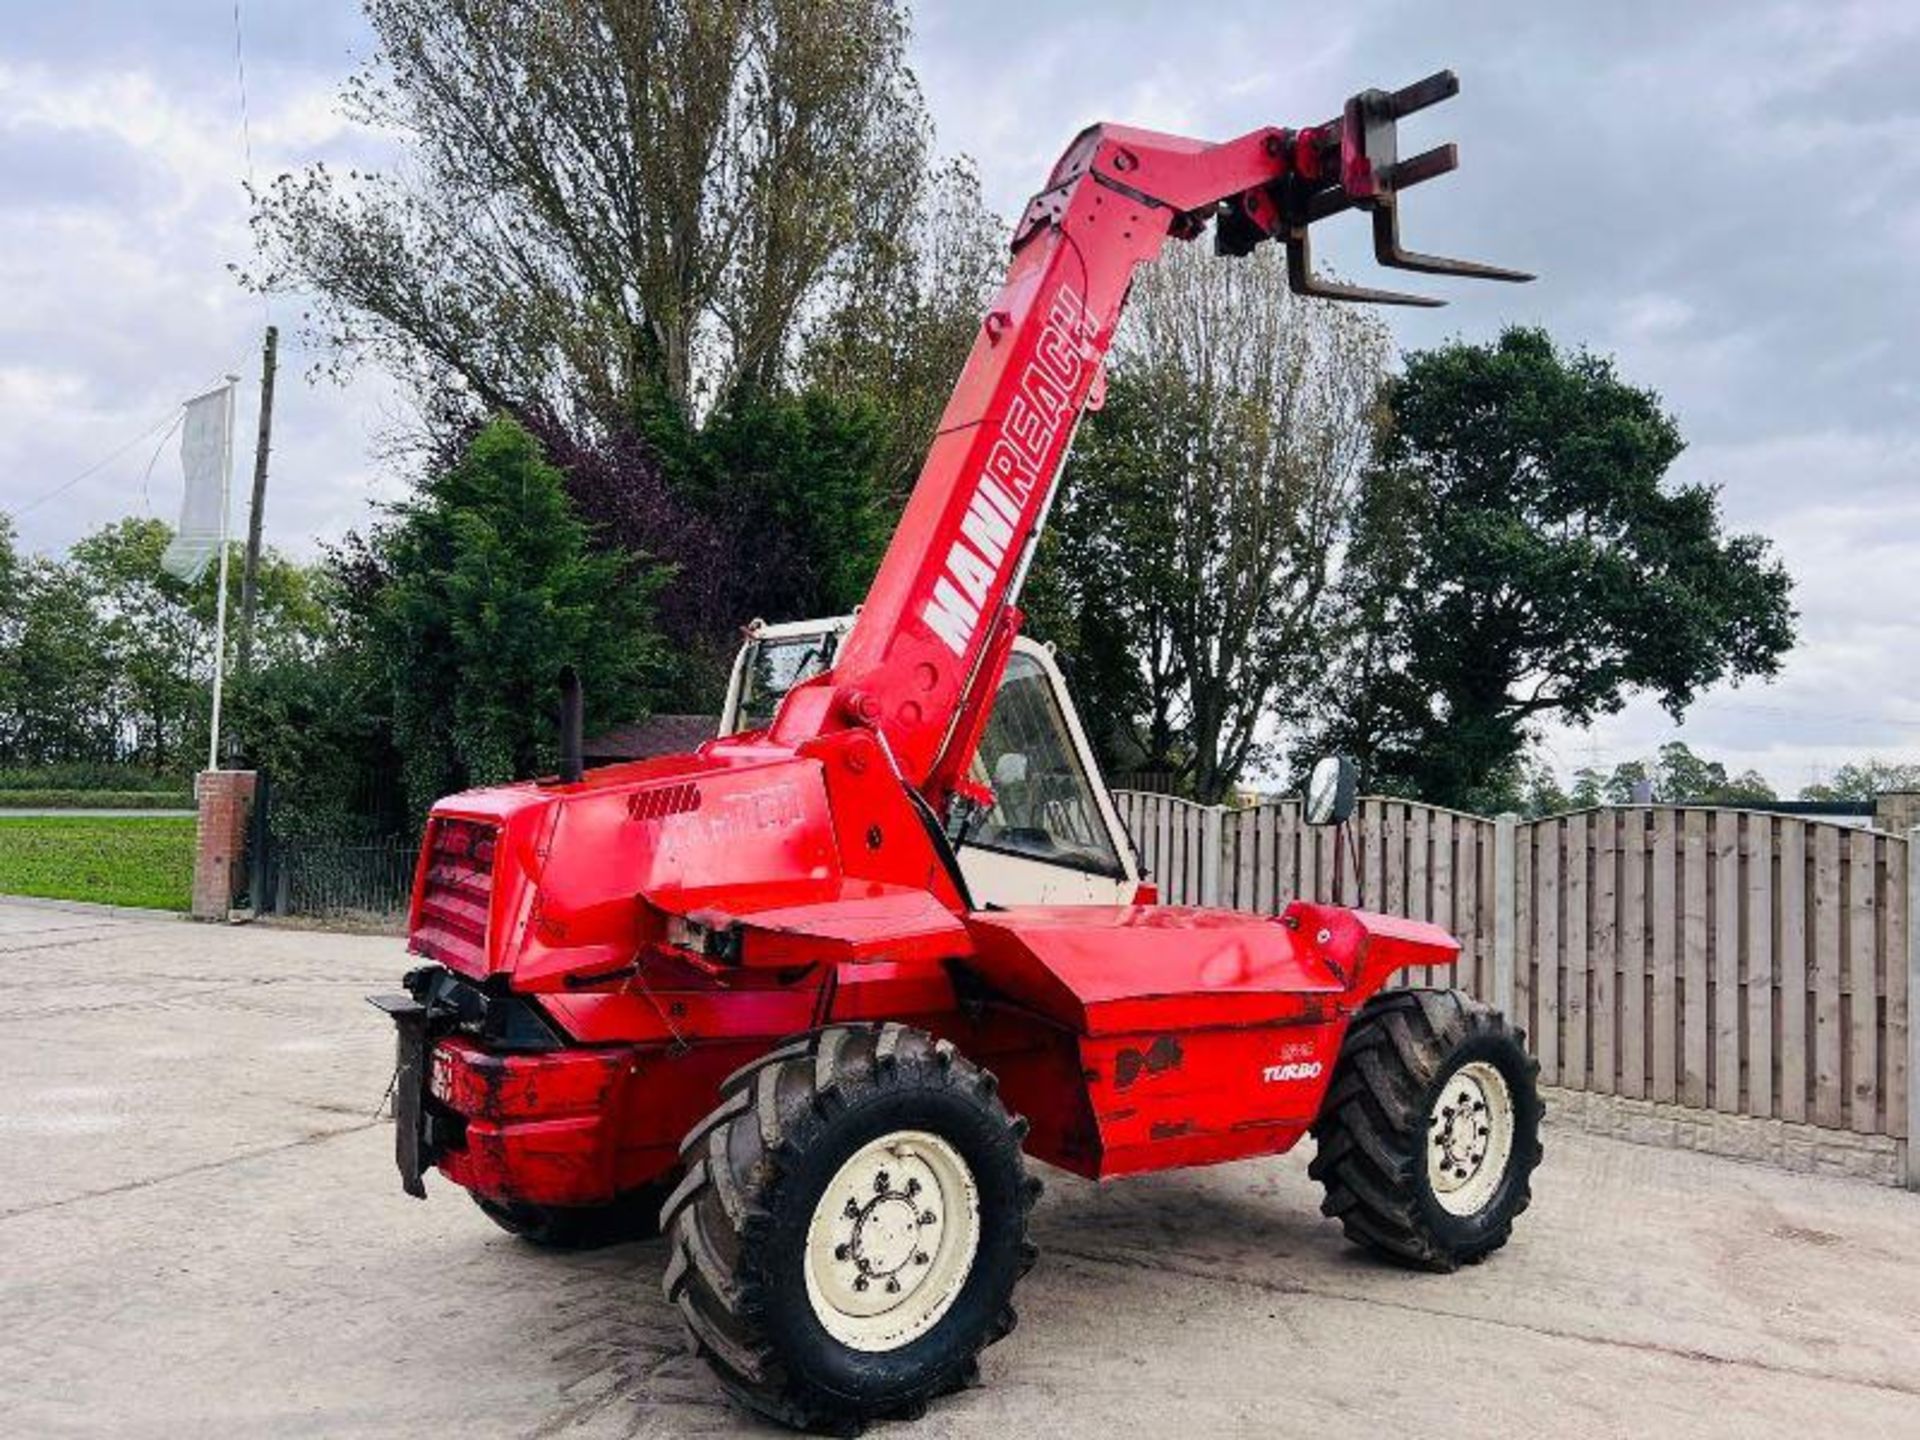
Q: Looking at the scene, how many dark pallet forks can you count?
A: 2